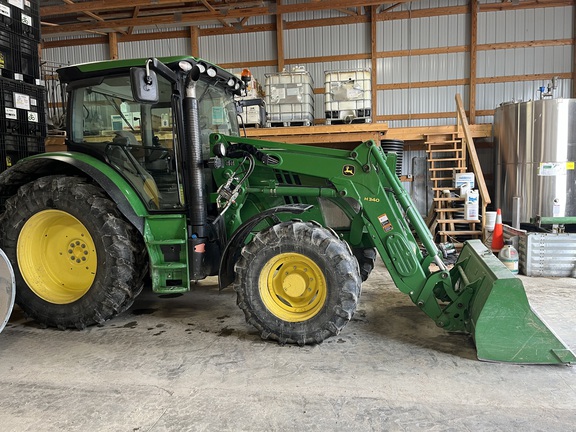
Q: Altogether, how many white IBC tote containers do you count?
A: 2